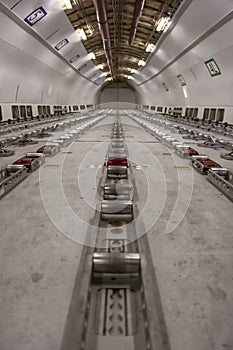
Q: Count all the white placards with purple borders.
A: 2